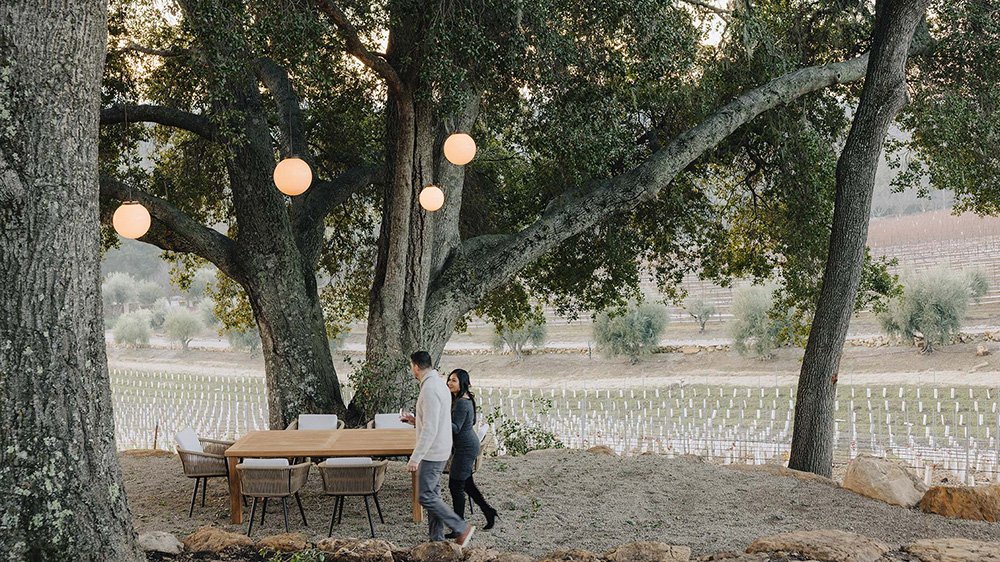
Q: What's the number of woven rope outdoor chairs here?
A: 6